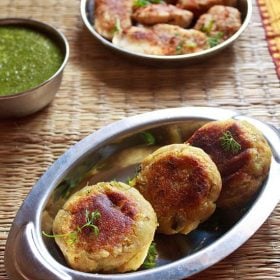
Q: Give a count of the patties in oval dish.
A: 3